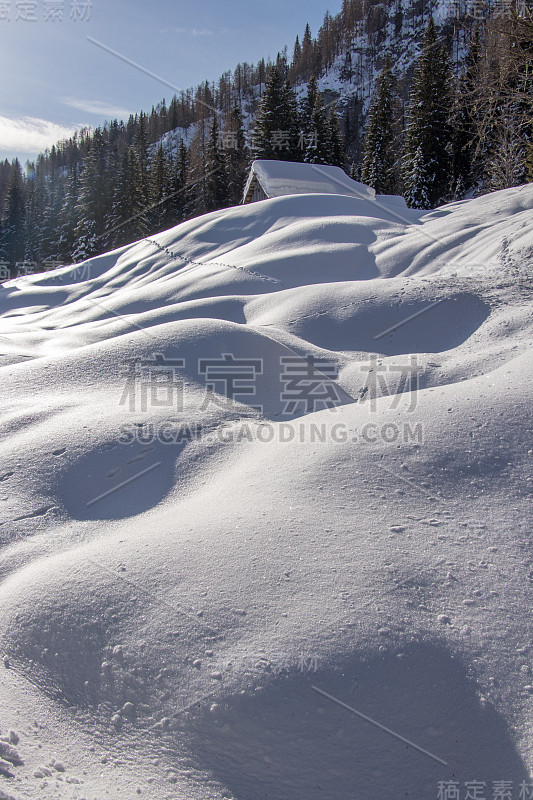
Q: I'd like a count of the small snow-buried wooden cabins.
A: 1